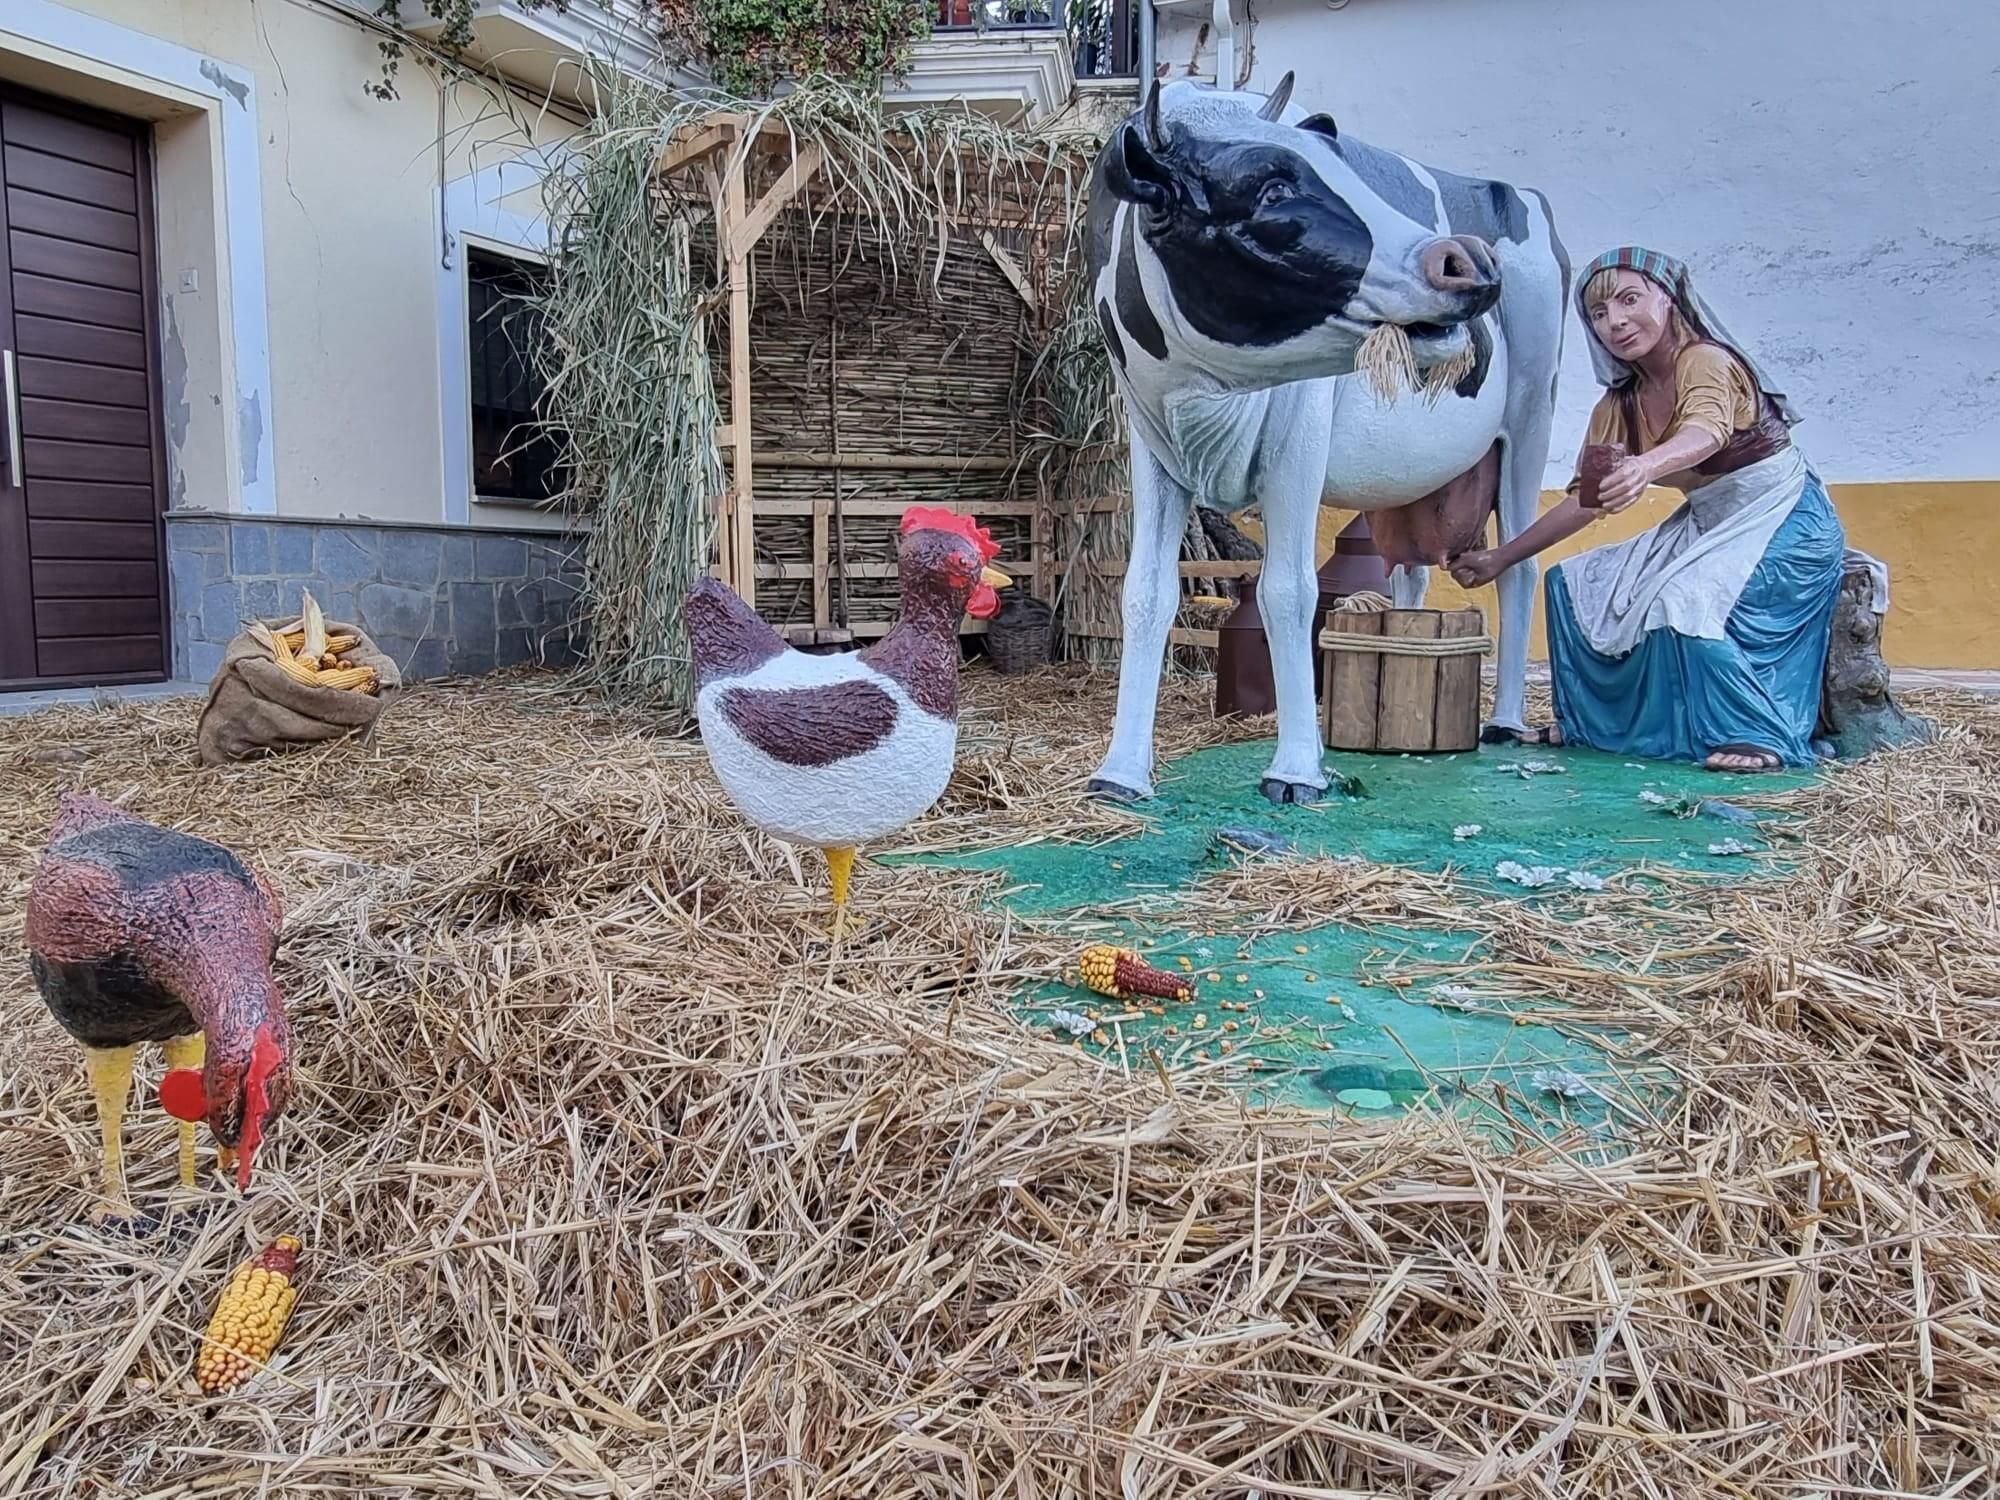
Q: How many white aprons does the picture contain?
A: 1